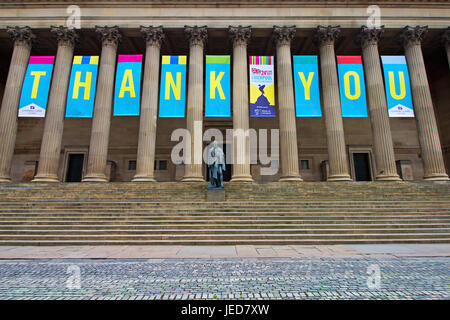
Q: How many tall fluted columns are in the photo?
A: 10